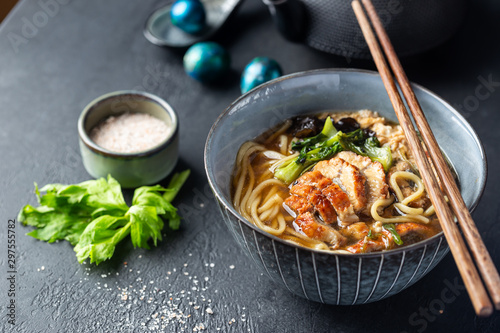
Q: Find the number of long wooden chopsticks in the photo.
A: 2